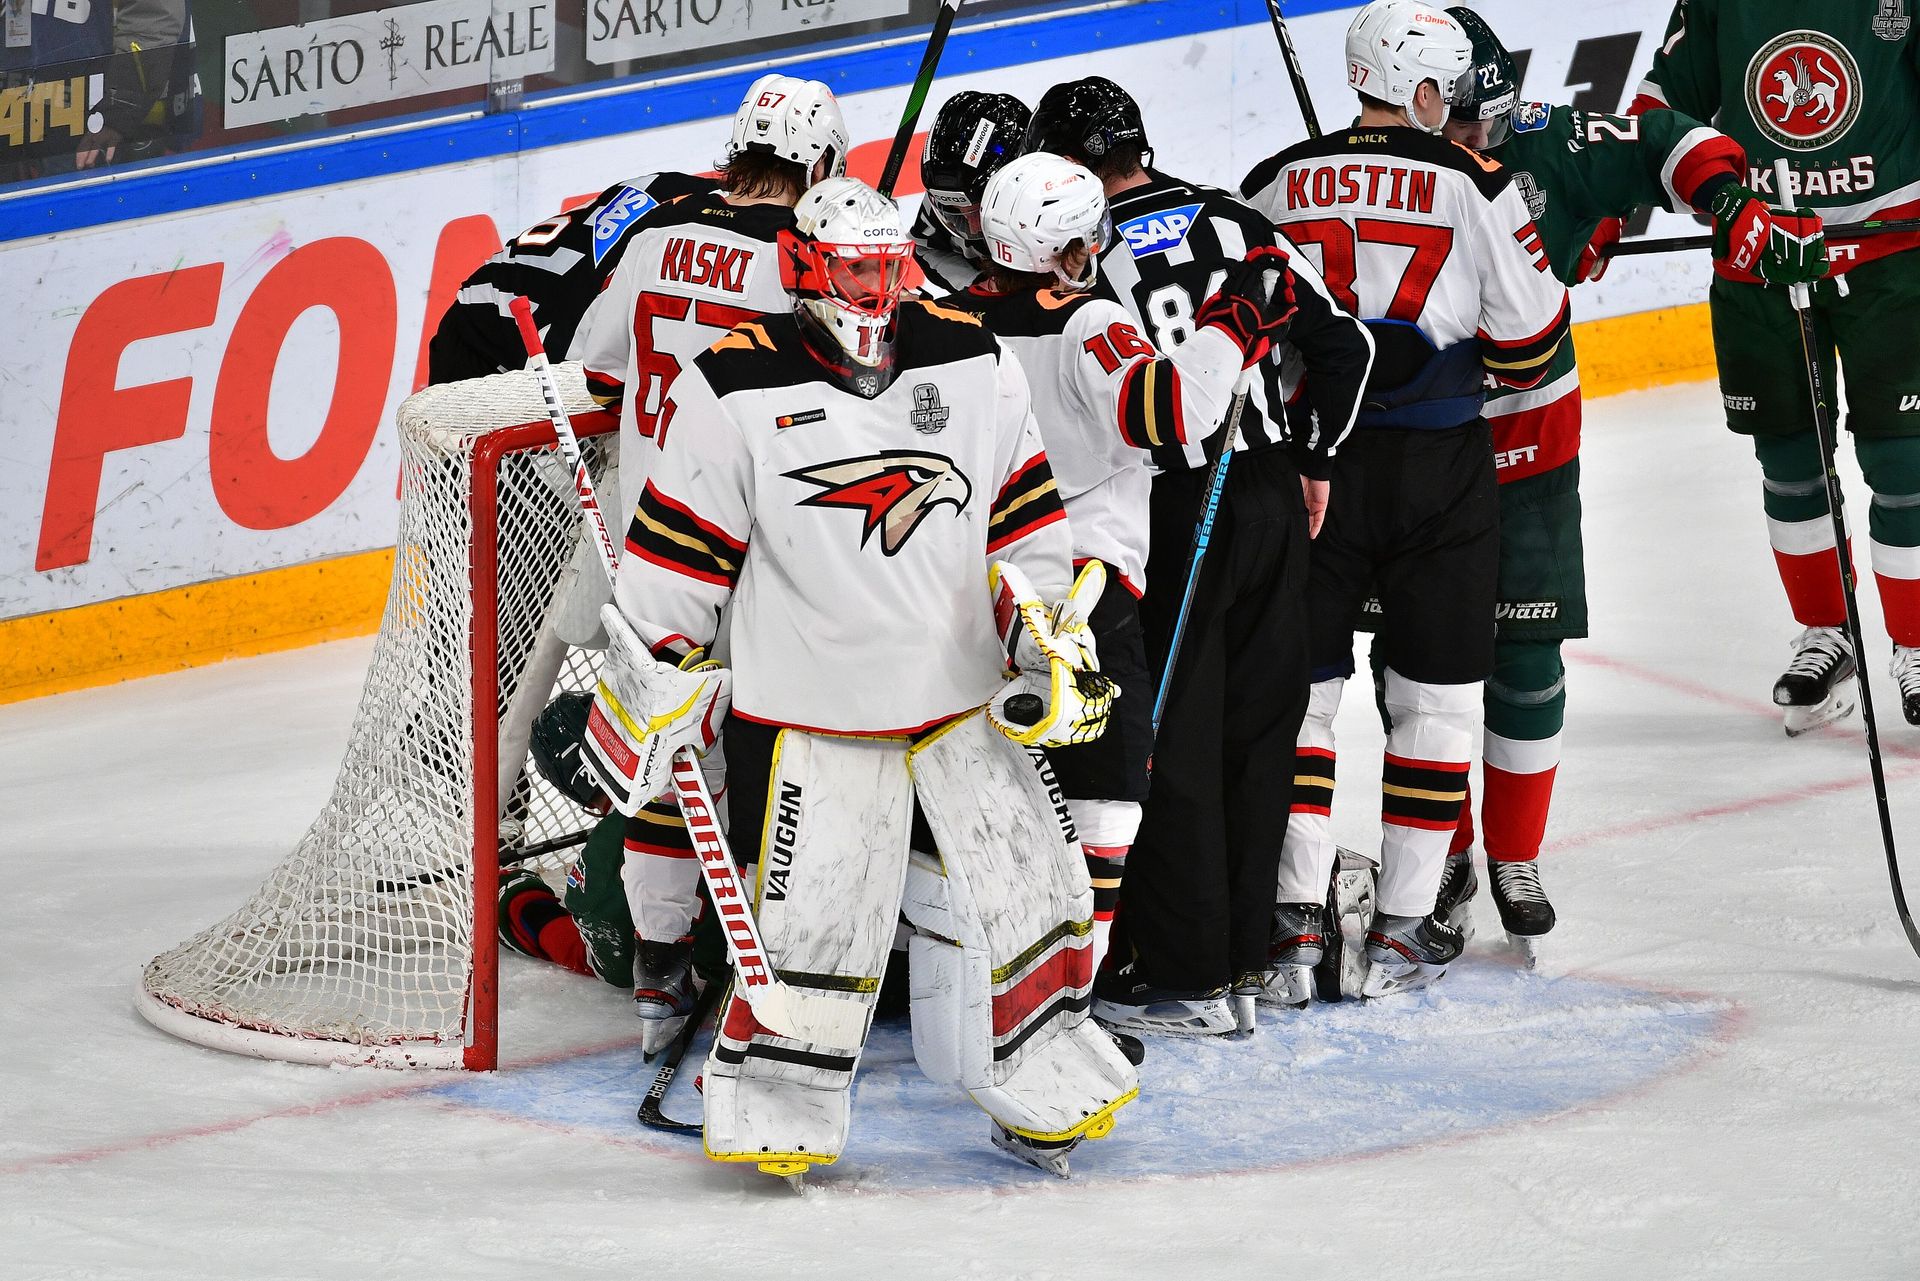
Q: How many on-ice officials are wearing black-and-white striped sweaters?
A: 3